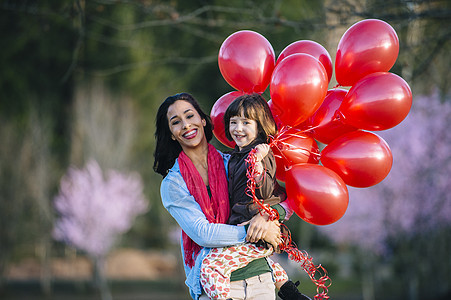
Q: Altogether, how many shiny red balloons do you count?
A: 11